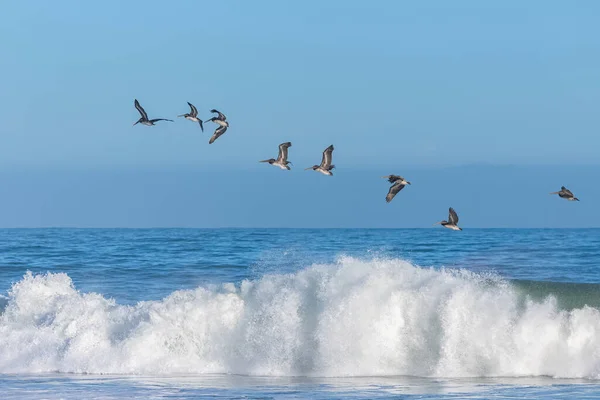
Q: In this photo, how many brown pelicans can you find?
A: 8